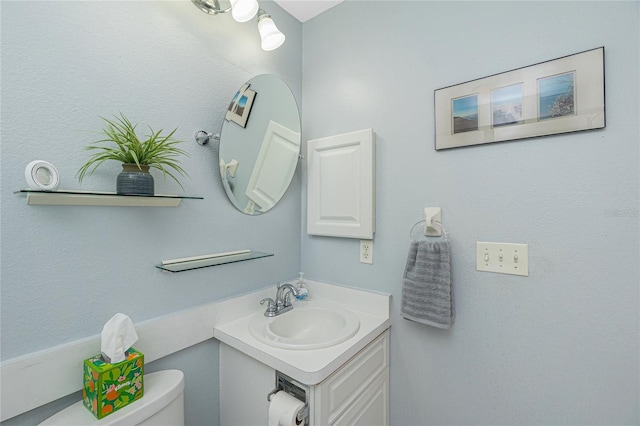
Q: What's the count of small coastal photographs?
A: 3